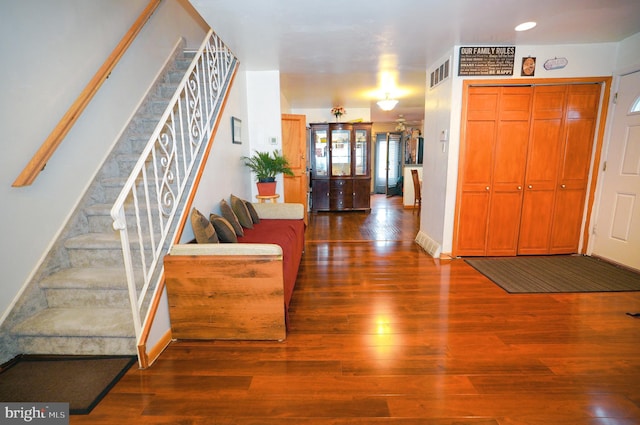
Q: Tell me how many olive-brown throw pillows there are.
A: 5